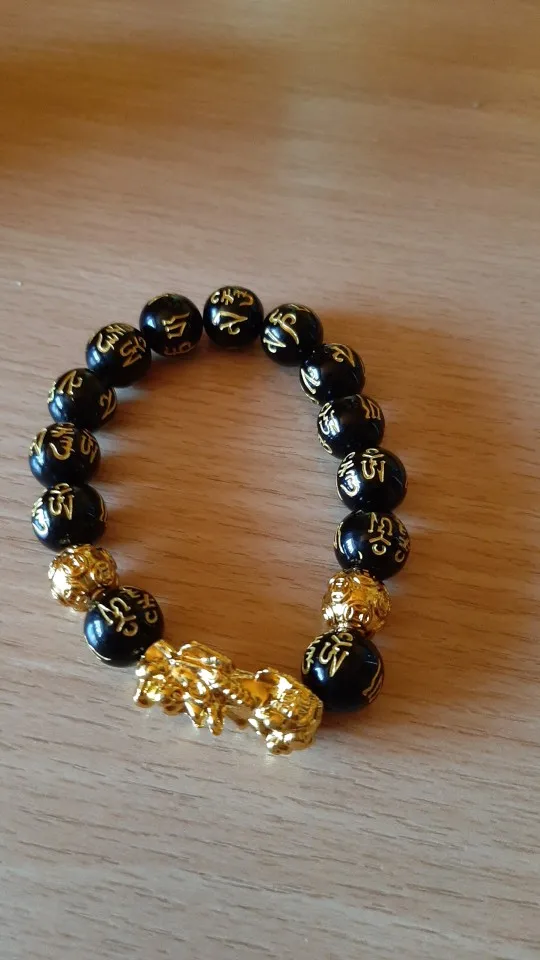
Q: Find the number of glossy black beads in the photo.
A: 13